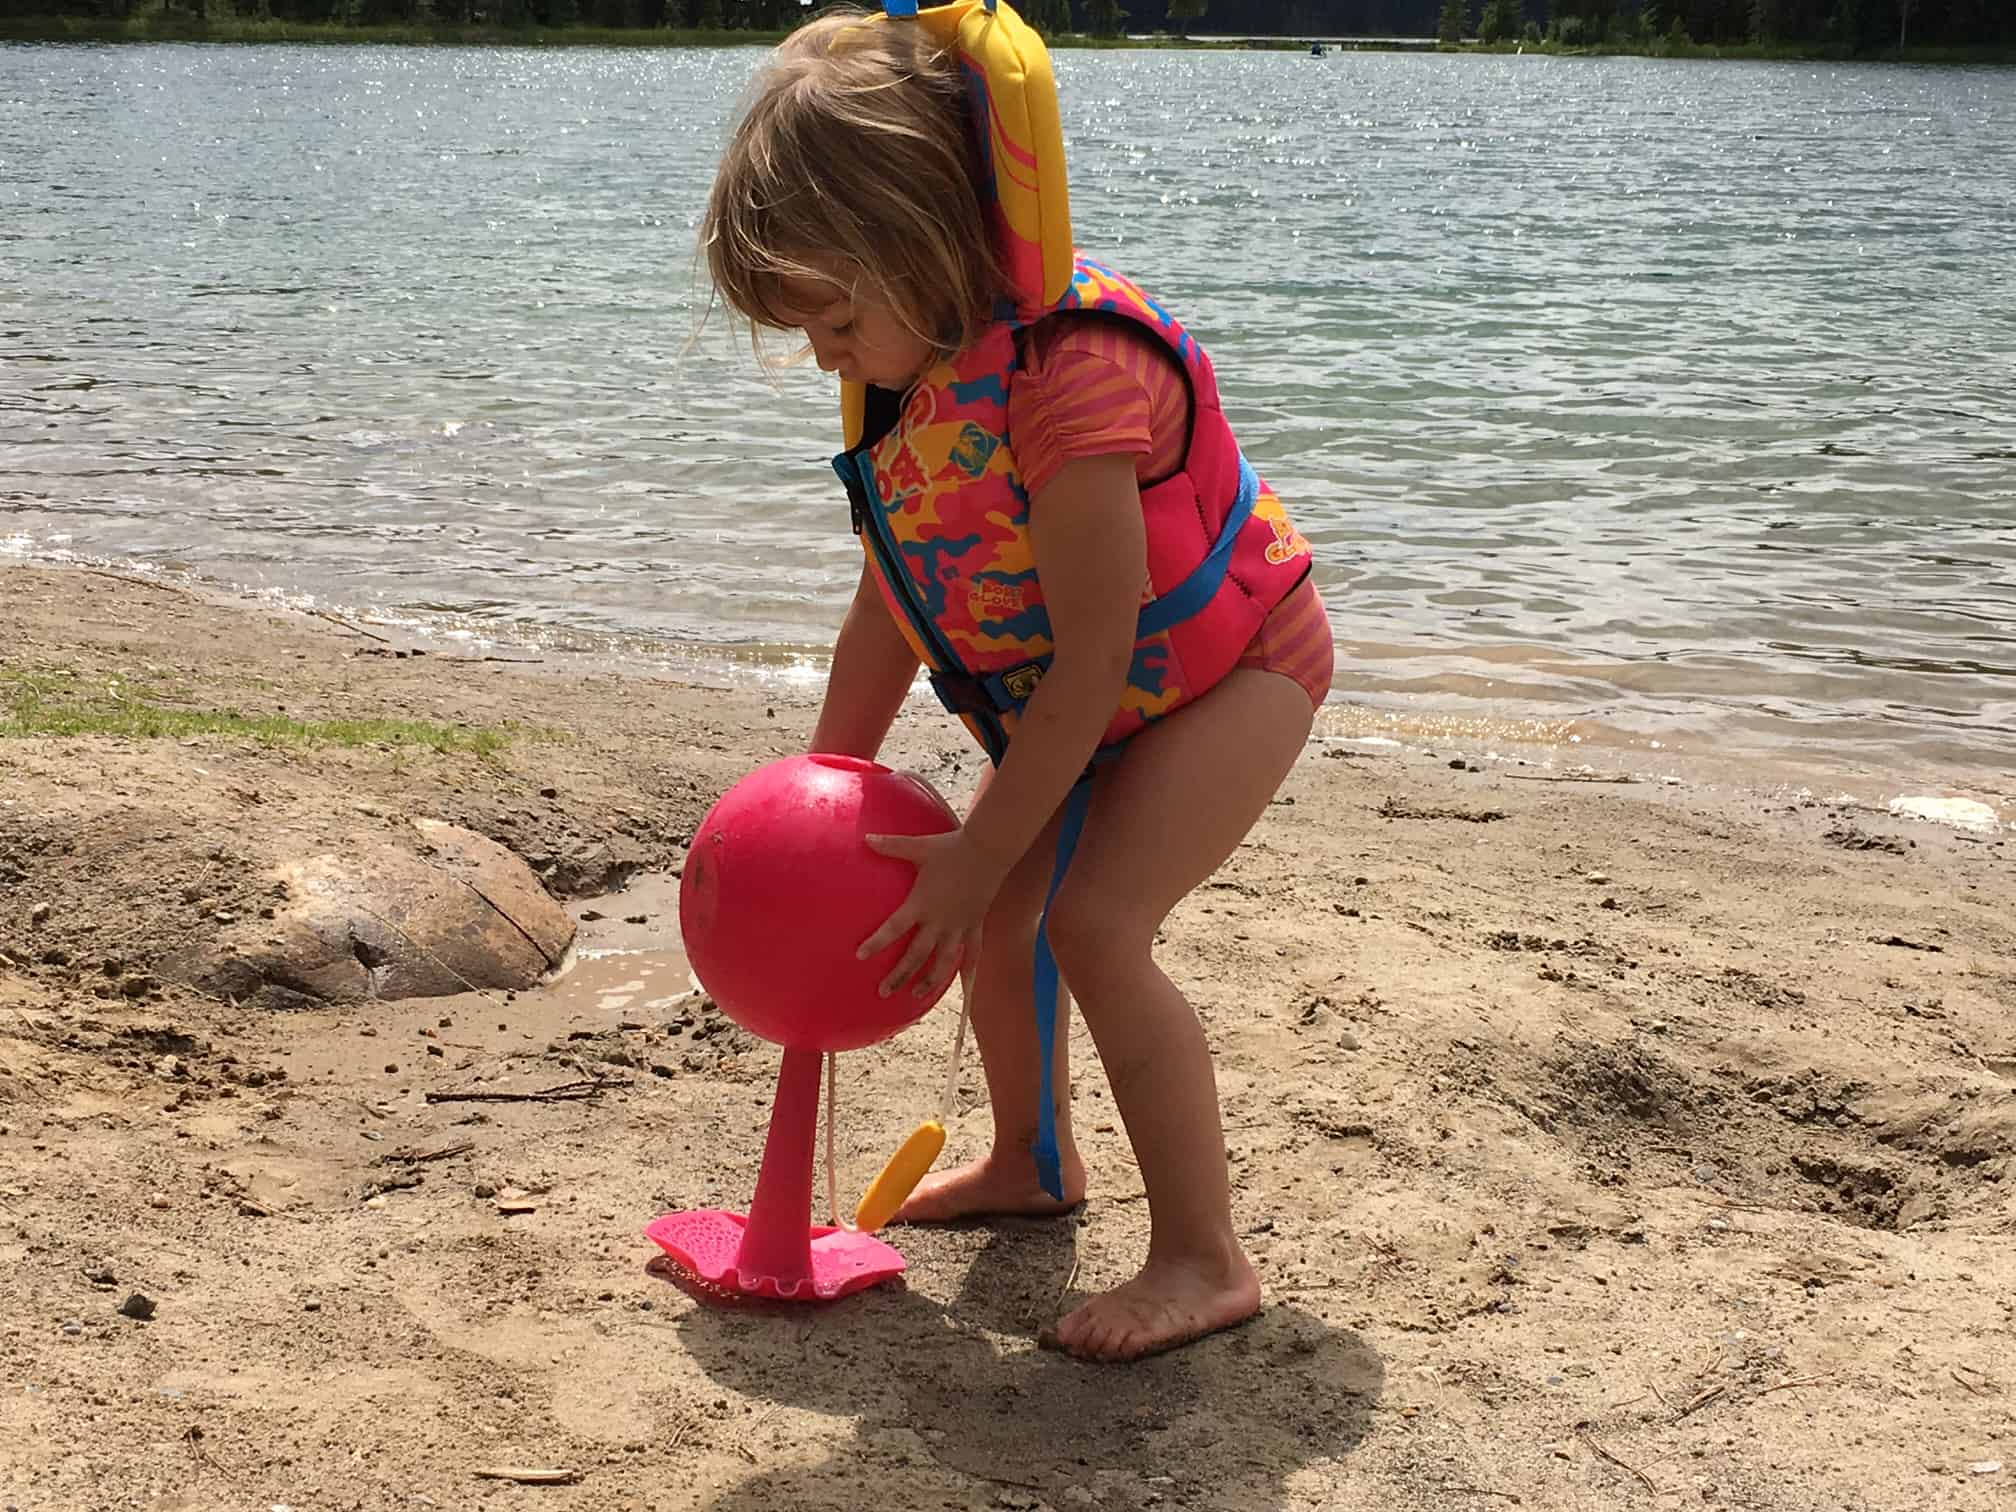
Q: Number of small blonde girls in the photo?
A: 1